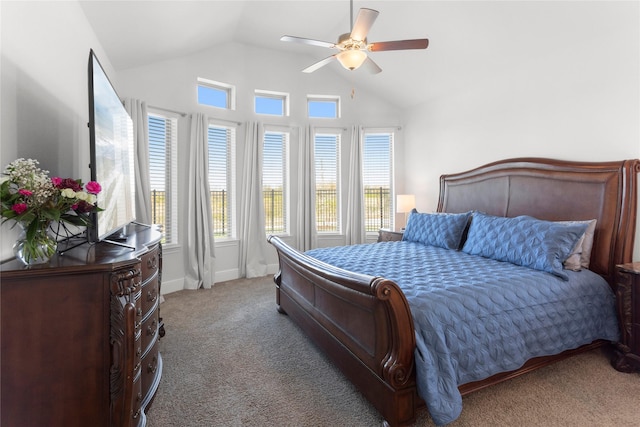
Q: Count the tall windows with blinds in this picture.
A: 5